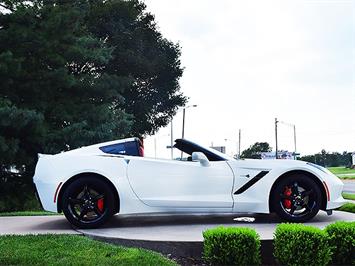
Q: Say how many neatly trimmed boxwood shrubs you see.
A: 3